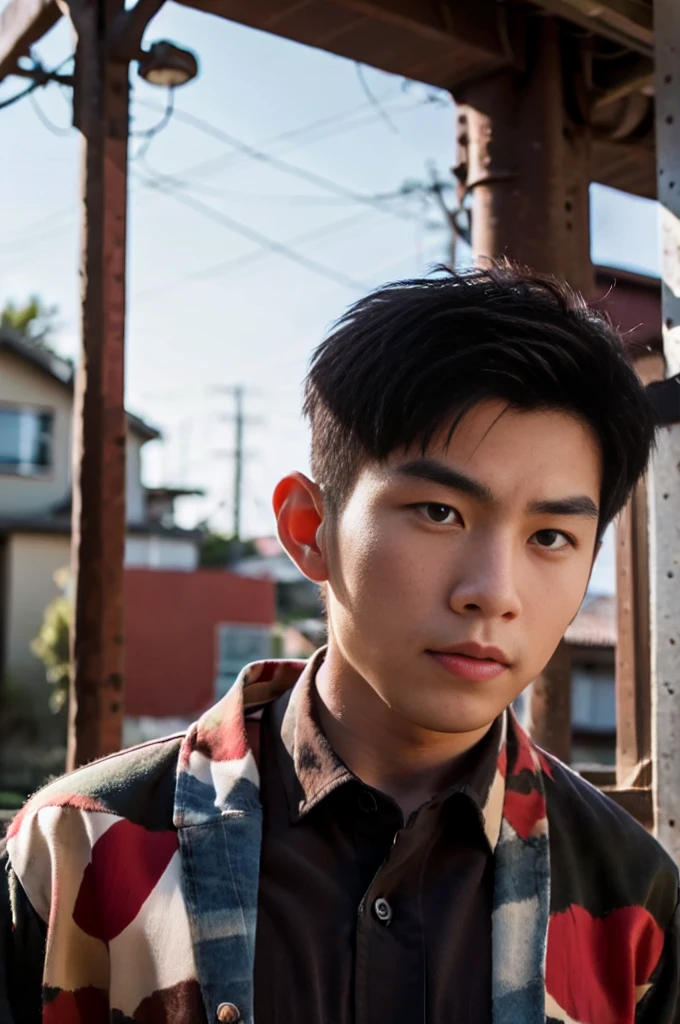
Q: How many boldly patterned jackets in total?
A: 1